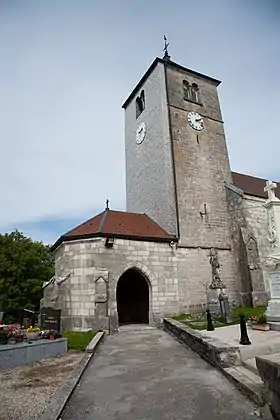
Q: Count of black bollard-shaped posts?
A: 2